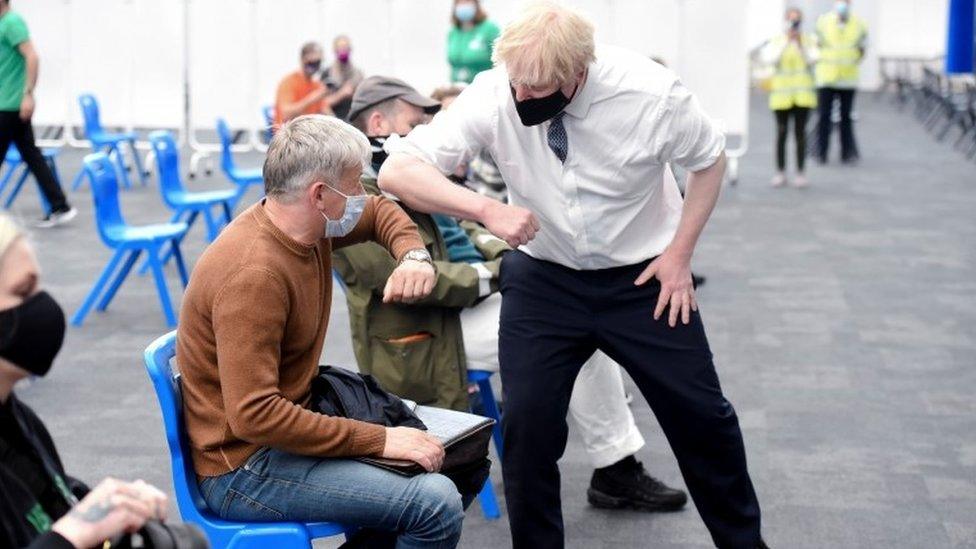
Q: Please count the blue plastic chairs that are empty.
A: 5